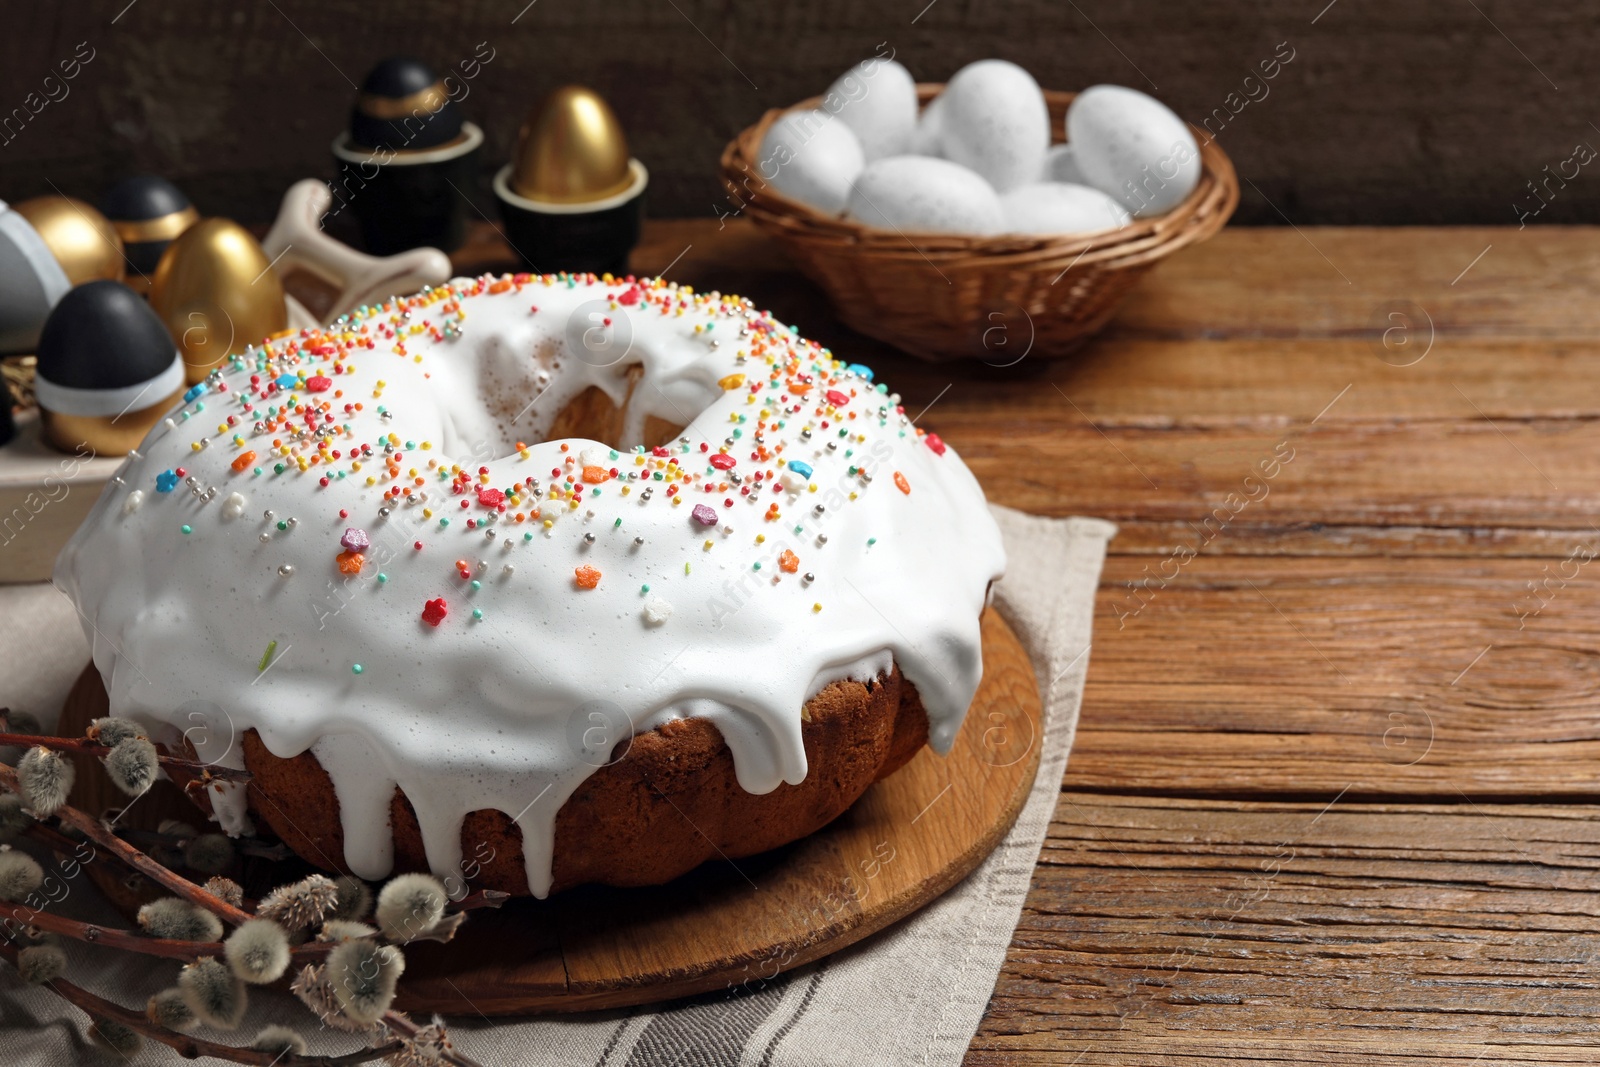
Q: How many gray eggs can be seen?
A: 1